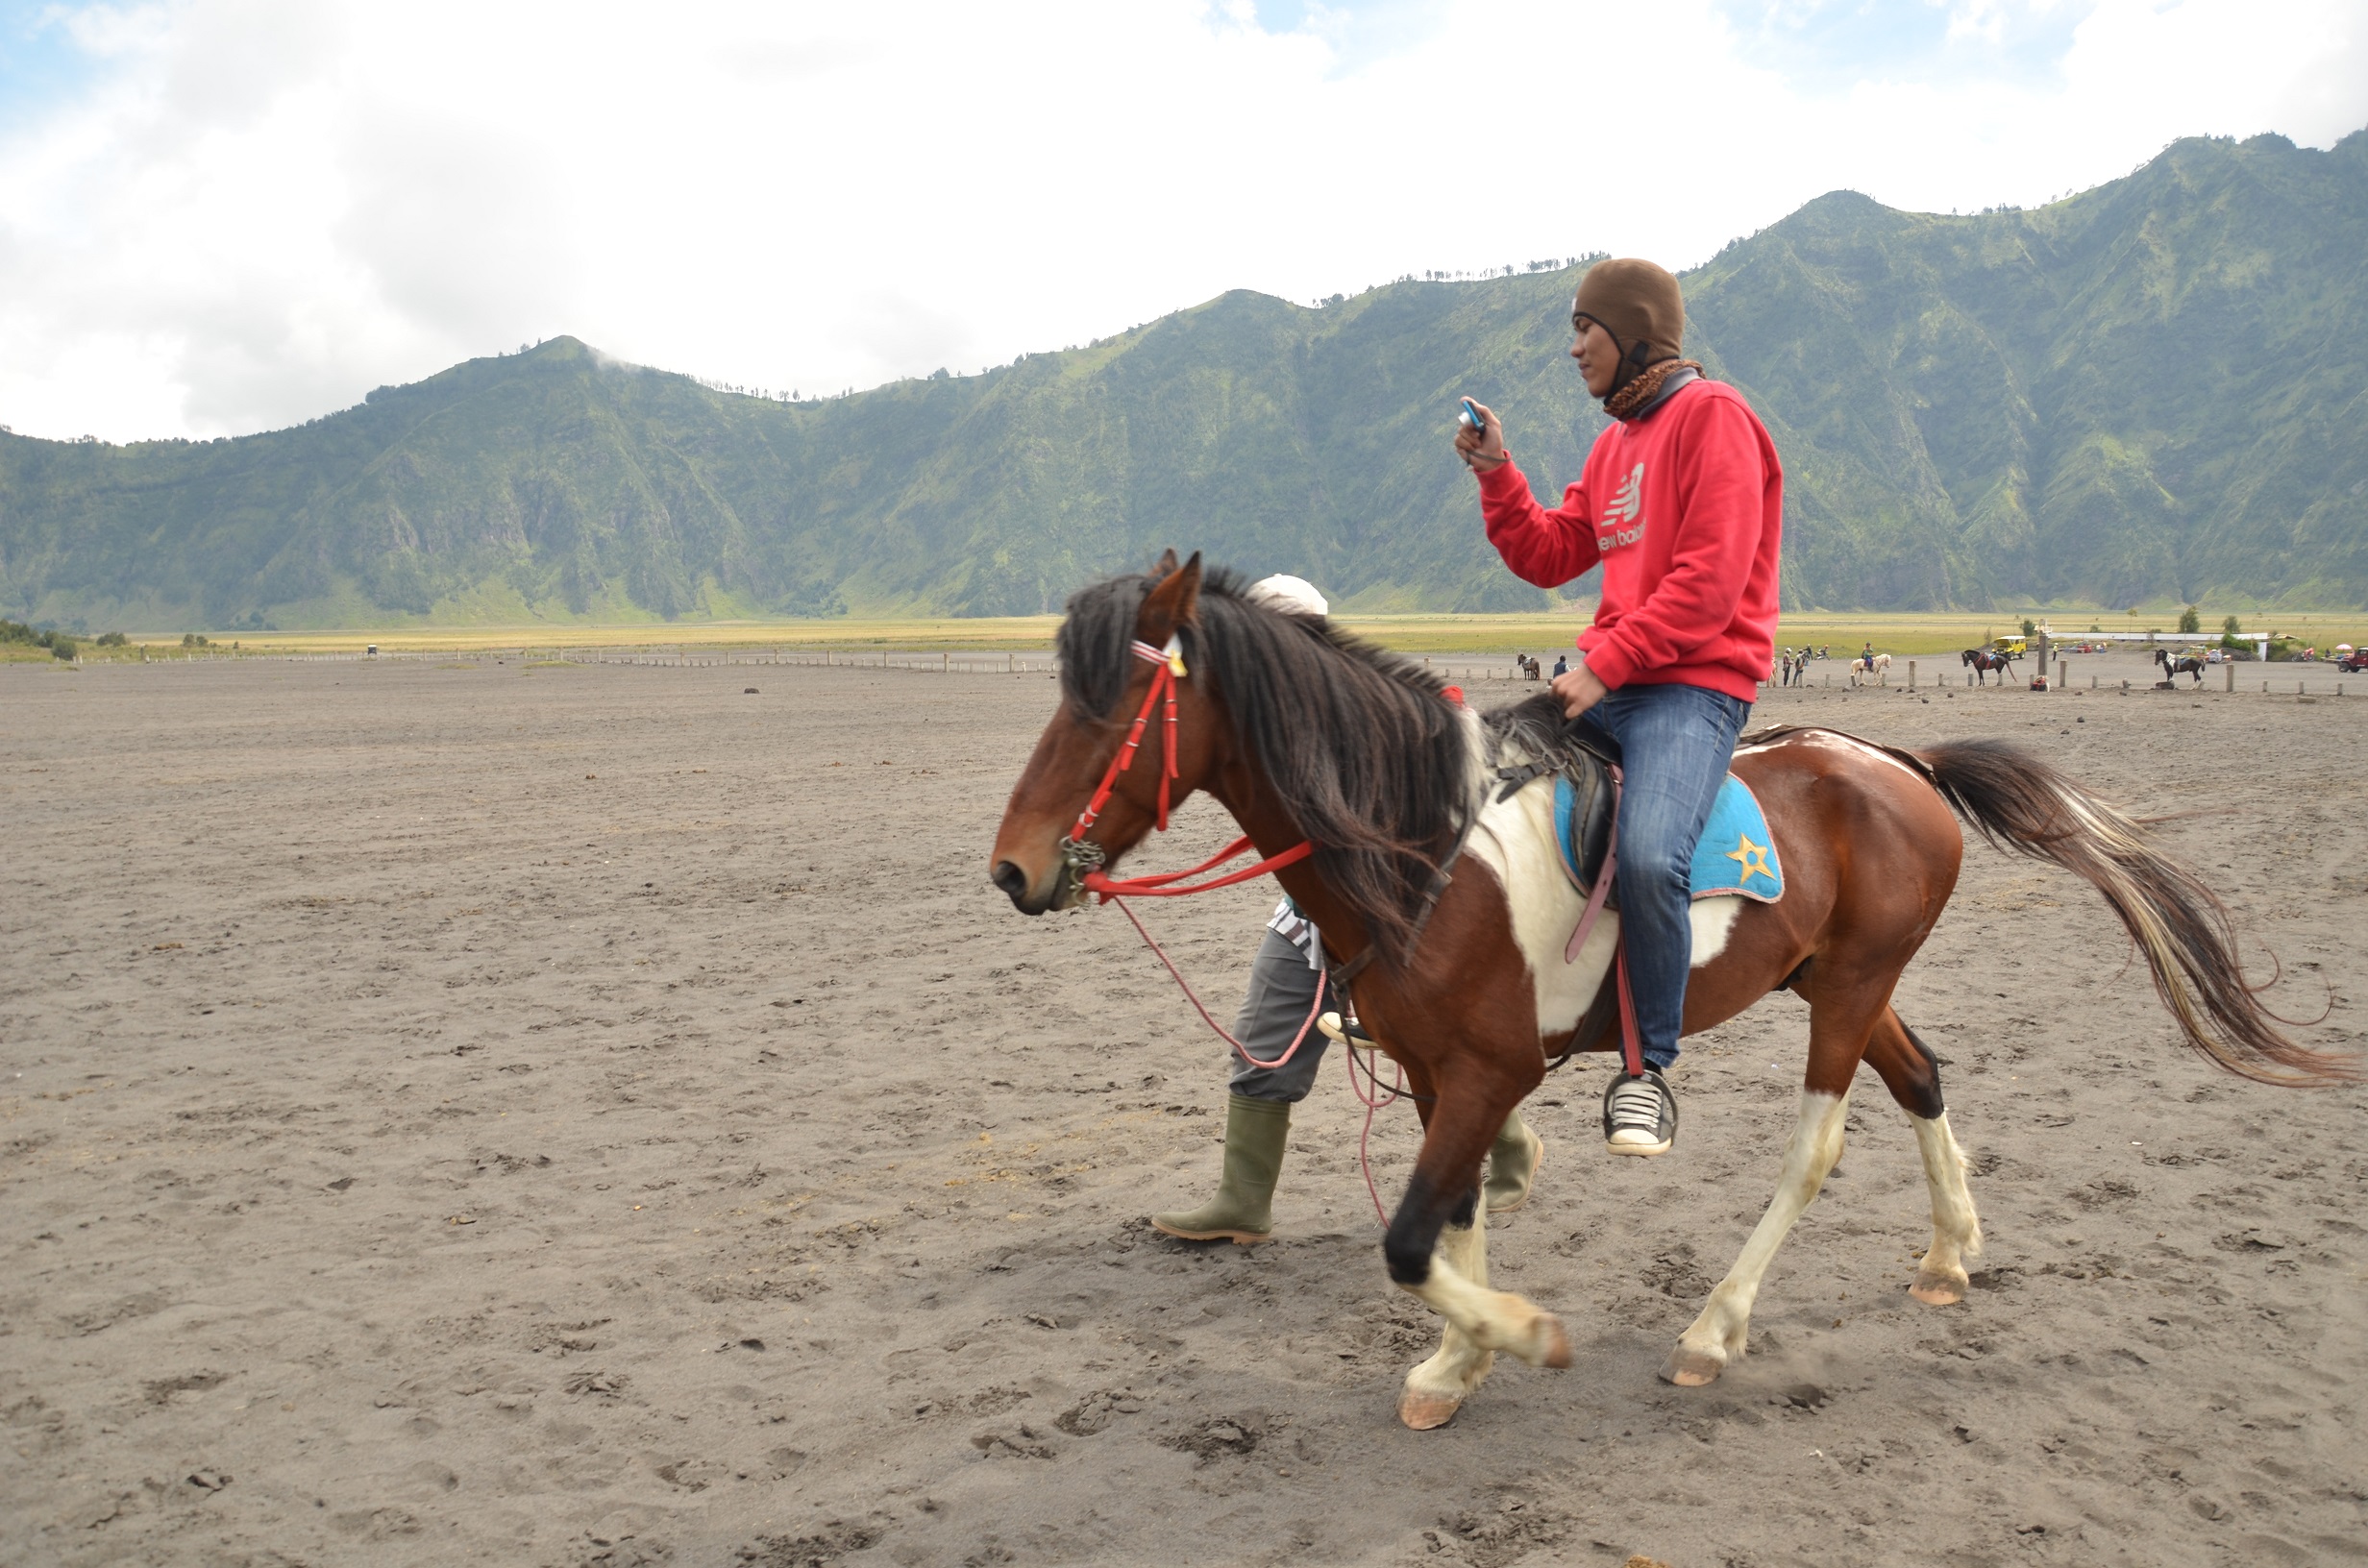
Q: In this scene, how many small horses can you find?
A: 4